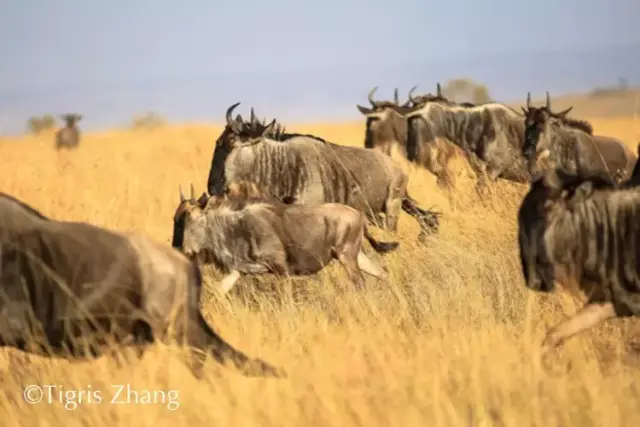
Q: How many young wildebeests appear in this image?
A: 1